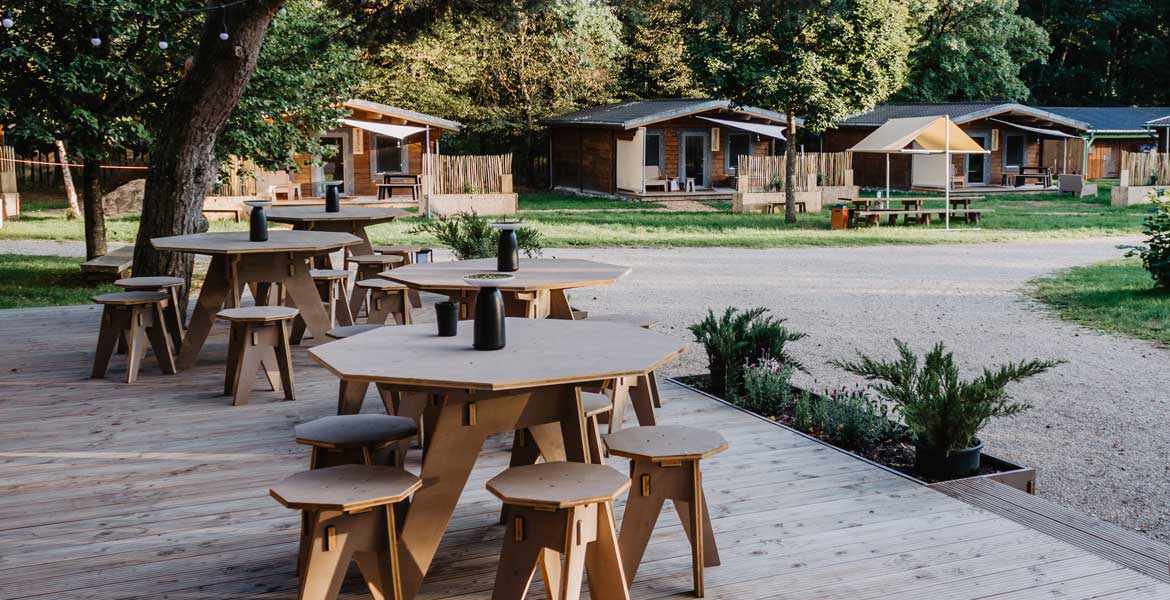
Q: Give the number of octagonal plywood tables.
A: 4